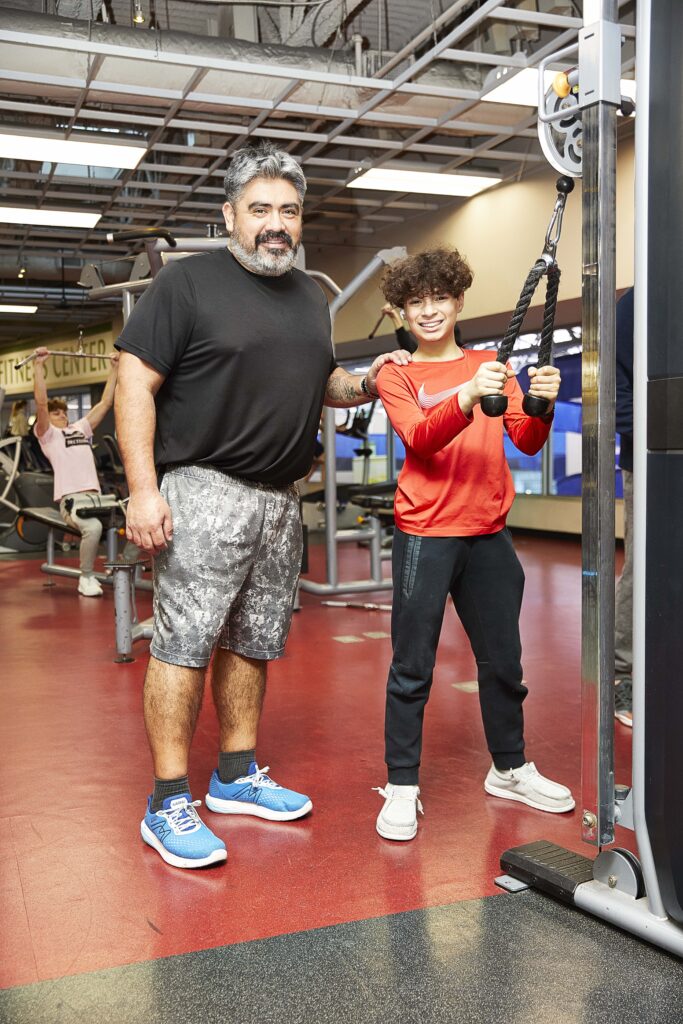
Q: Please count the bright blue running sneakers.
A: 2